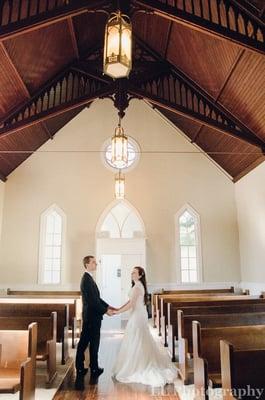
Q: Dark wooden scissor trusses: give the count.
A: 2